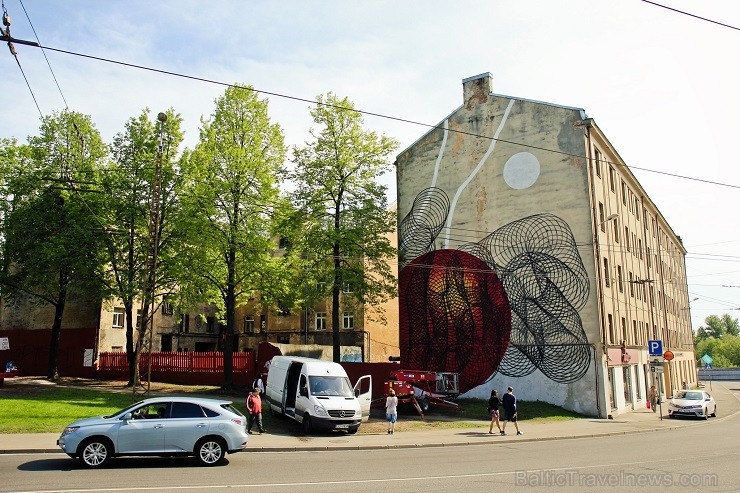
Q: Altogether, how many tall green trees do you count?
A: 4